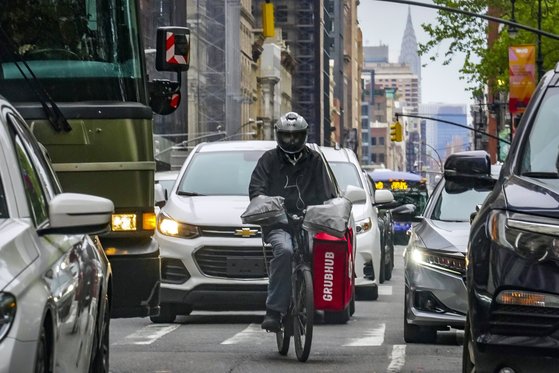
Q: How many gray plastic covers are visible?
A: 2